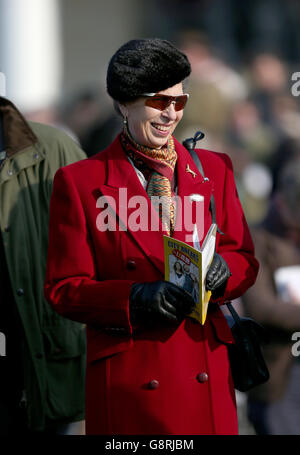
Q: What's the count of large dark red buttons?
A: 3